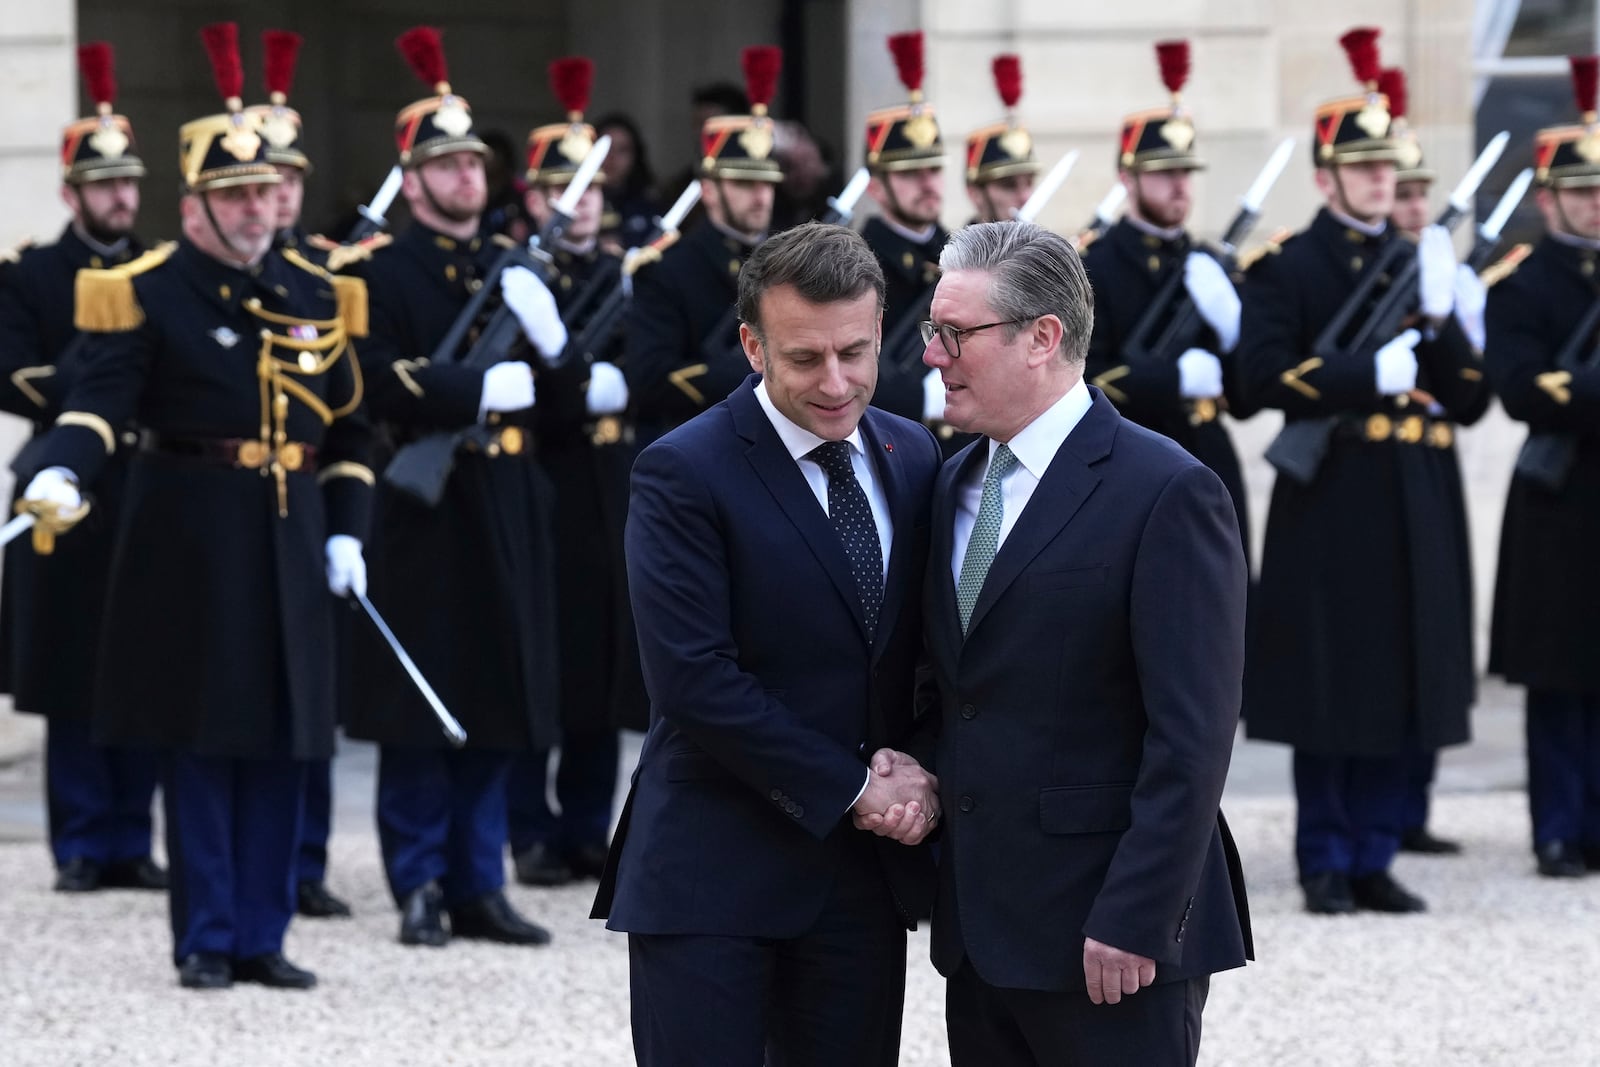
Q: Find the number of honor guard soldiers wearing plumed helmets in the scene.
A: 12